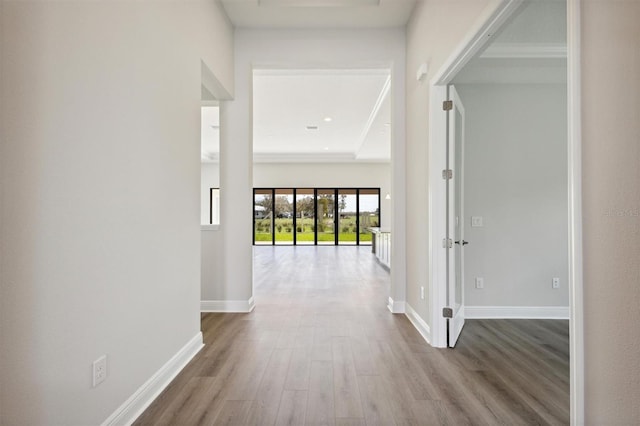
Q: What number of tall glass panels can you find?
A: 6